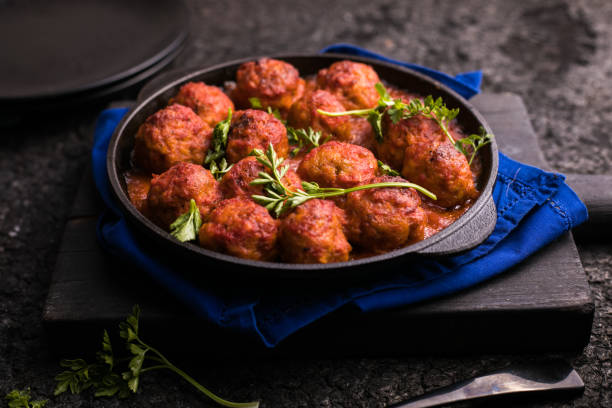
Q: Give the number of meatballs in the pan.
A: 14